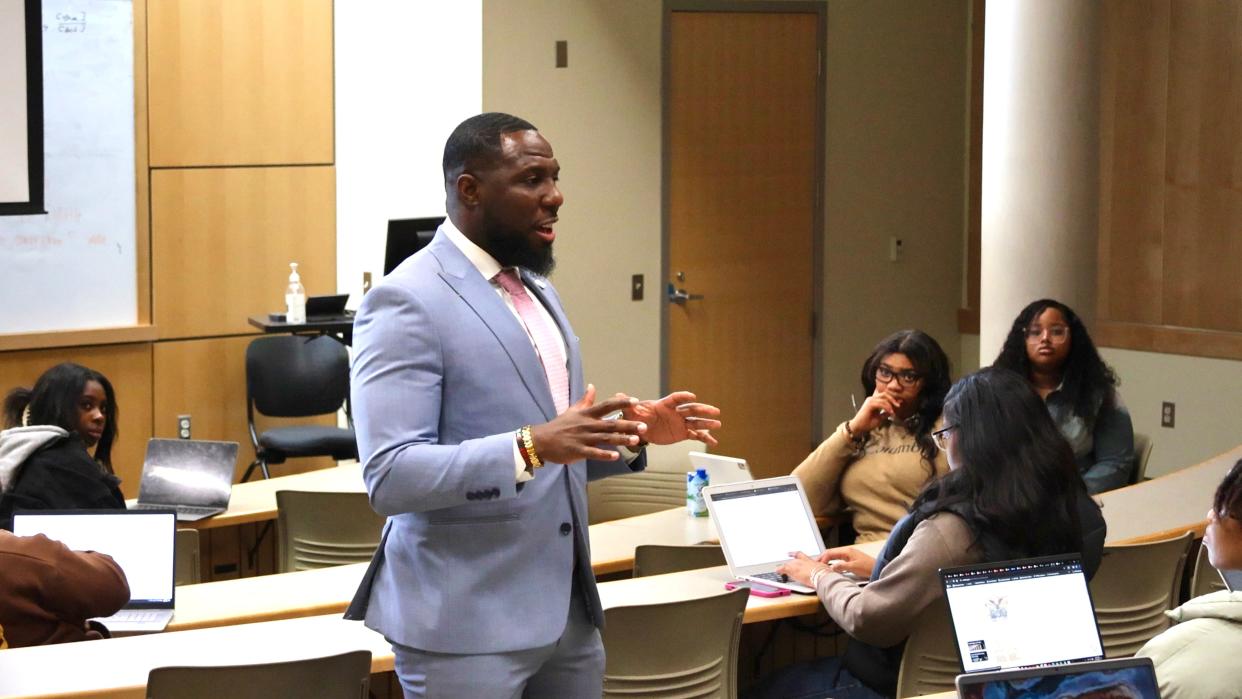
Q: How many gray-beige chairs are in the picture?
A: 10